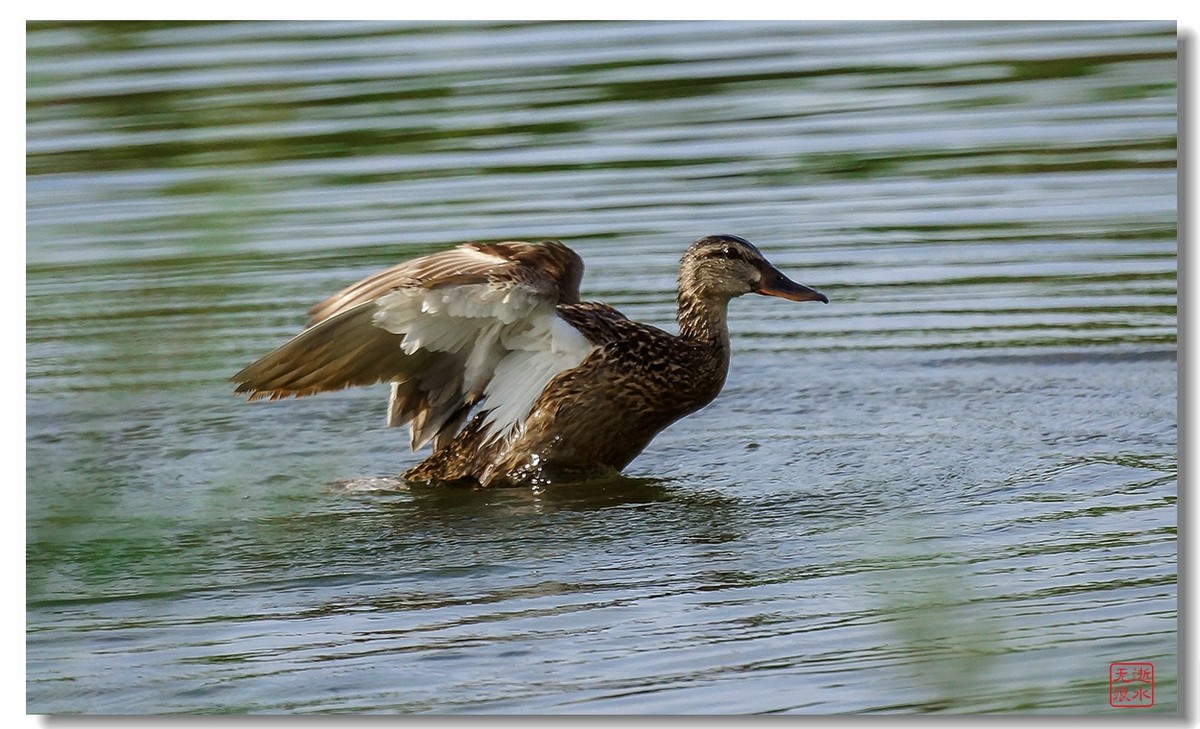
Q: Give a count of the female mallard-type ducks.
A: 1